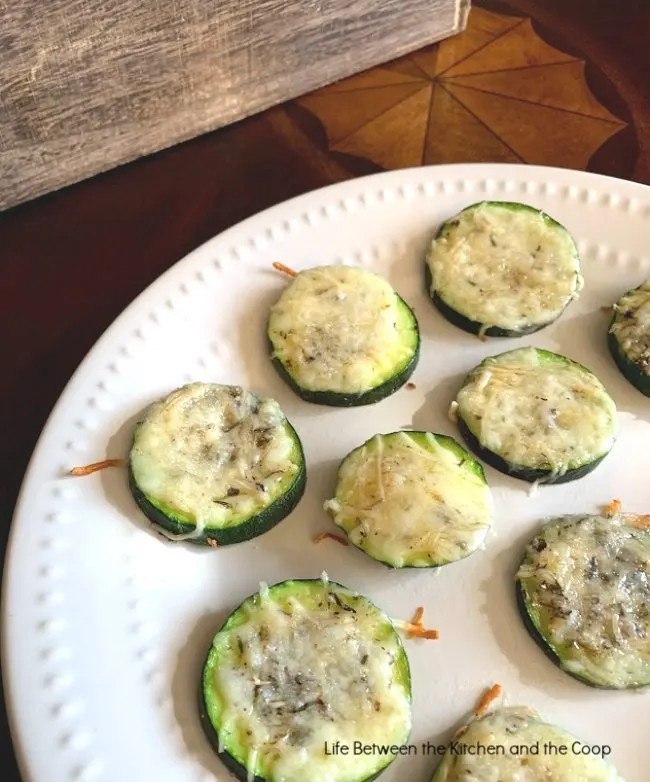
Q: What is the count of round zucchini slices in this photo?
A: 9